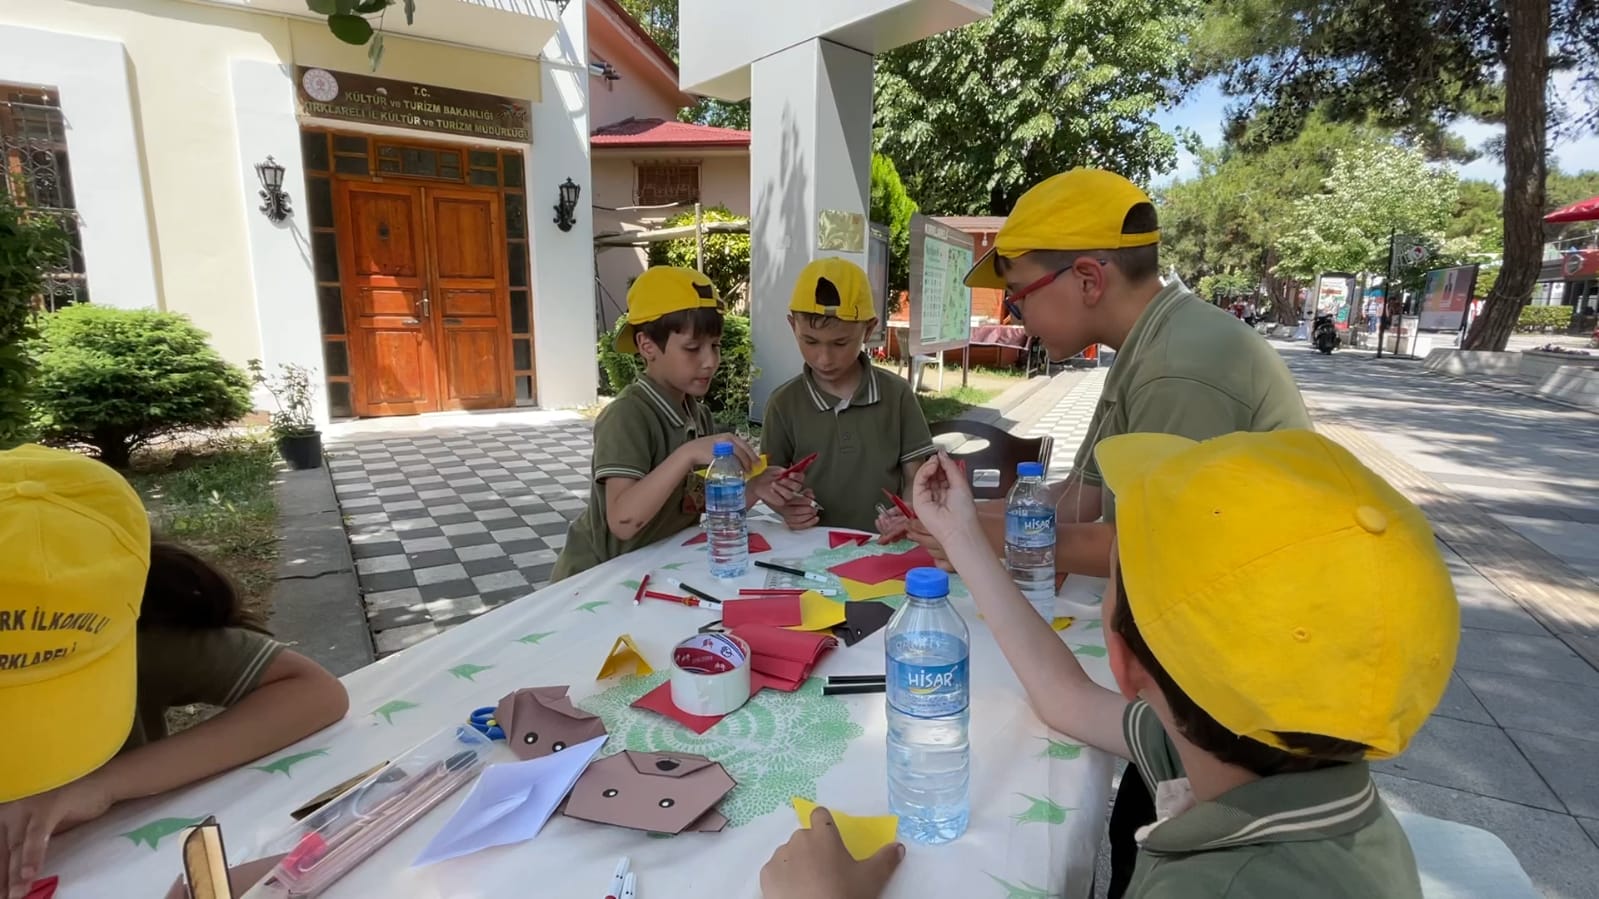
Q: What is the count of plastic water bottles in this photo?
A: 3